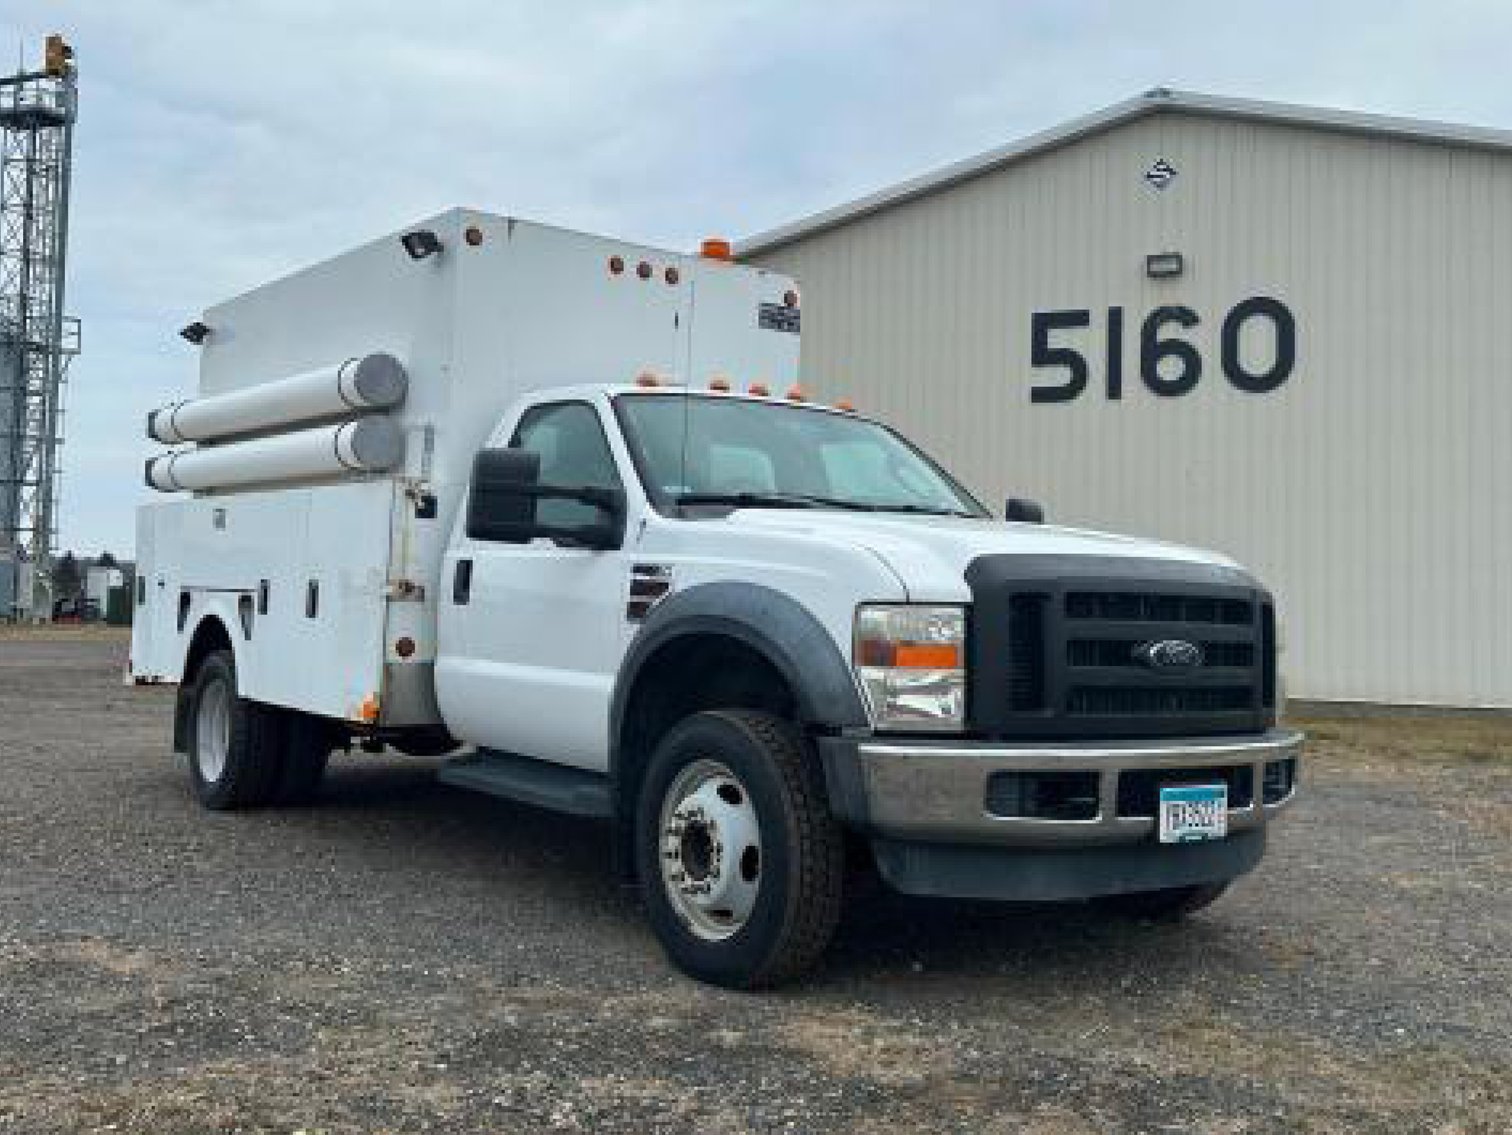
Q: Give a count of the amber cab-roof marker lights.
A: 5